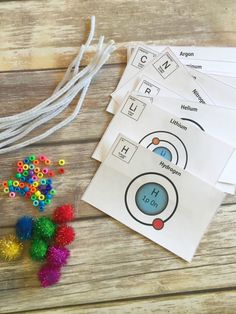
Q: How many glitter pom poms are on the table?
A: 8